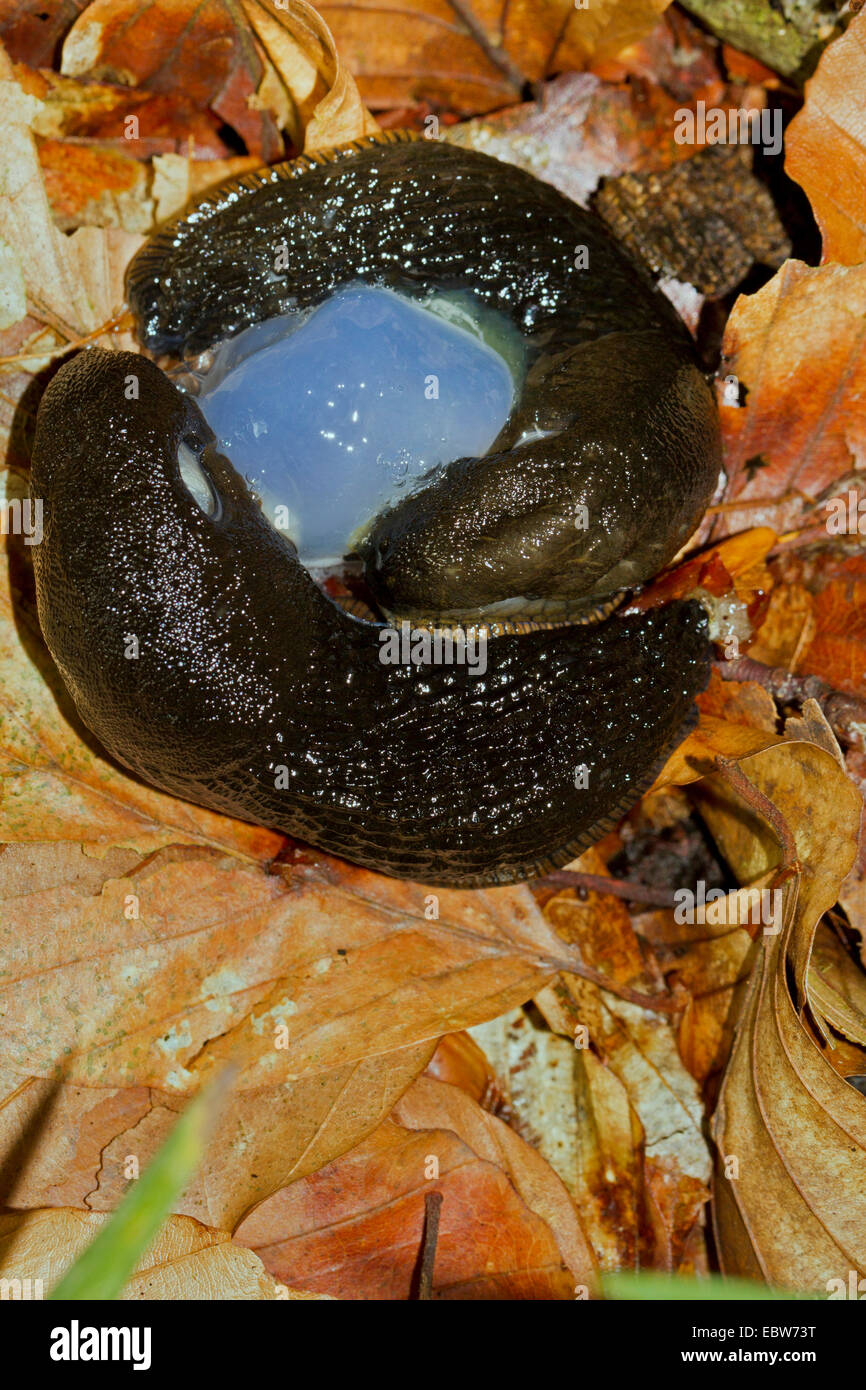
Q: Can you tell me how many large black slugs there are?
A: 2